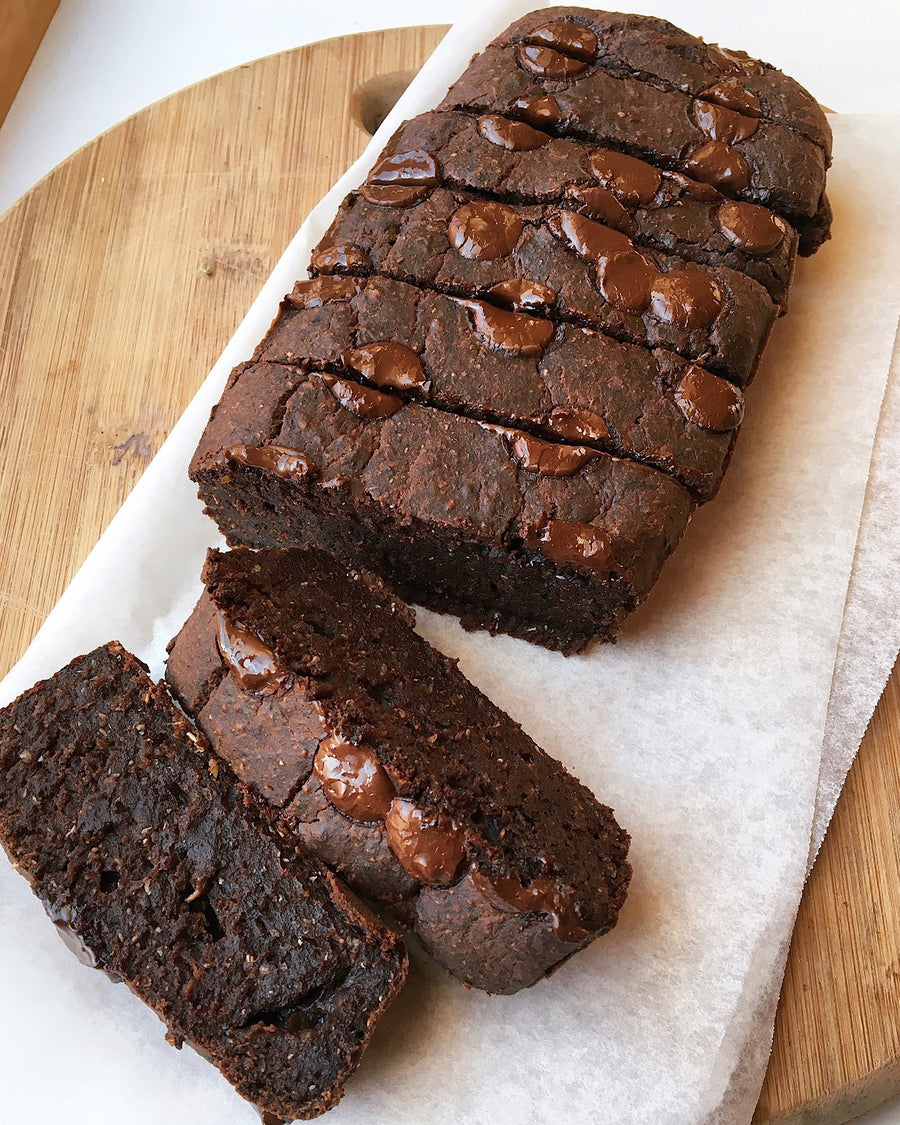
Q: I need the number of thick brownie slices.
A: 8